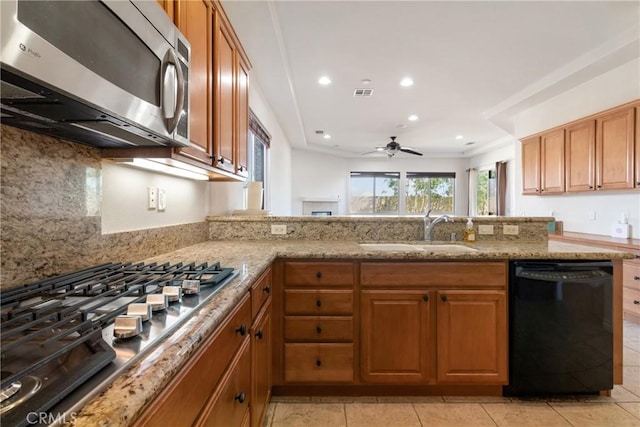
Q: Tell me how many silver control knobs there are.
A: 5